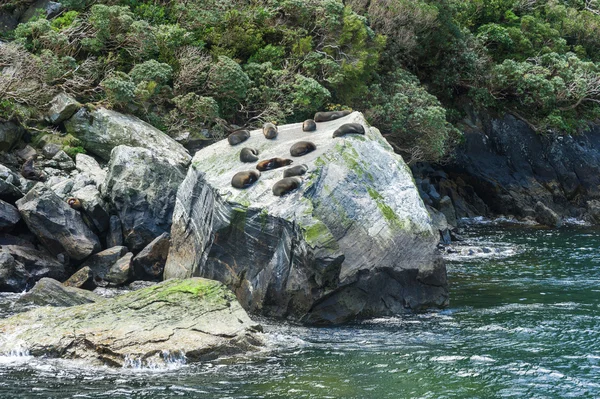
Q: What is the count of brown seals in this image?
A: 11